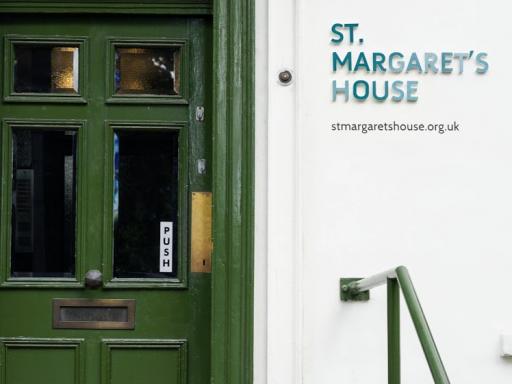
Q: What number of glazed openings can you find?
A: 4